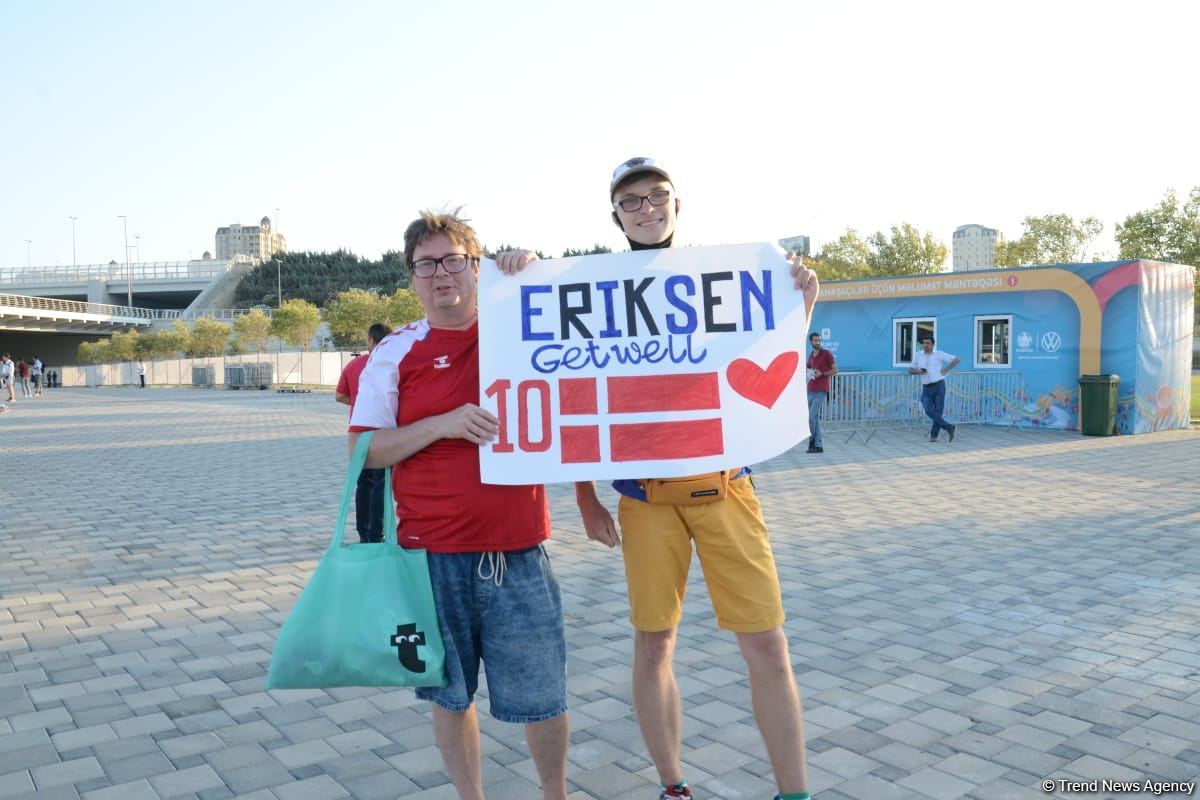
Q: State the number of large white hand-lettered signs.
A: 1